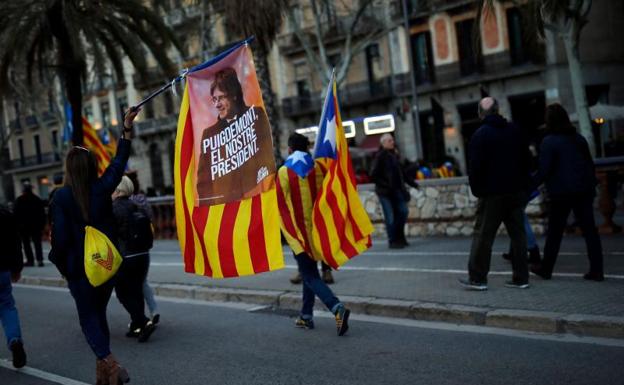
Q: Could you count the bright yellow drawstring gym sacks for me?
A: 1